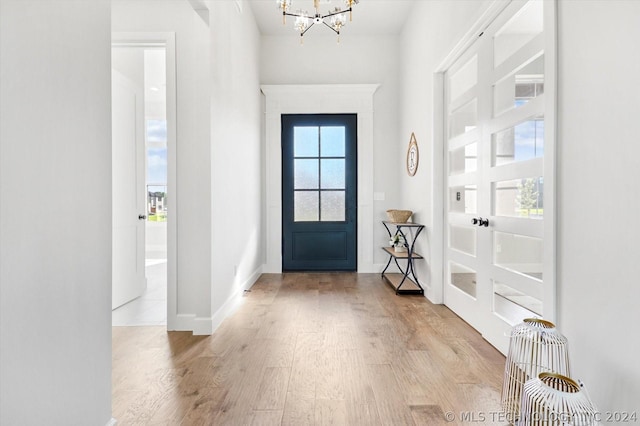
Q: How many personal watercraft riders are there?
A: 0